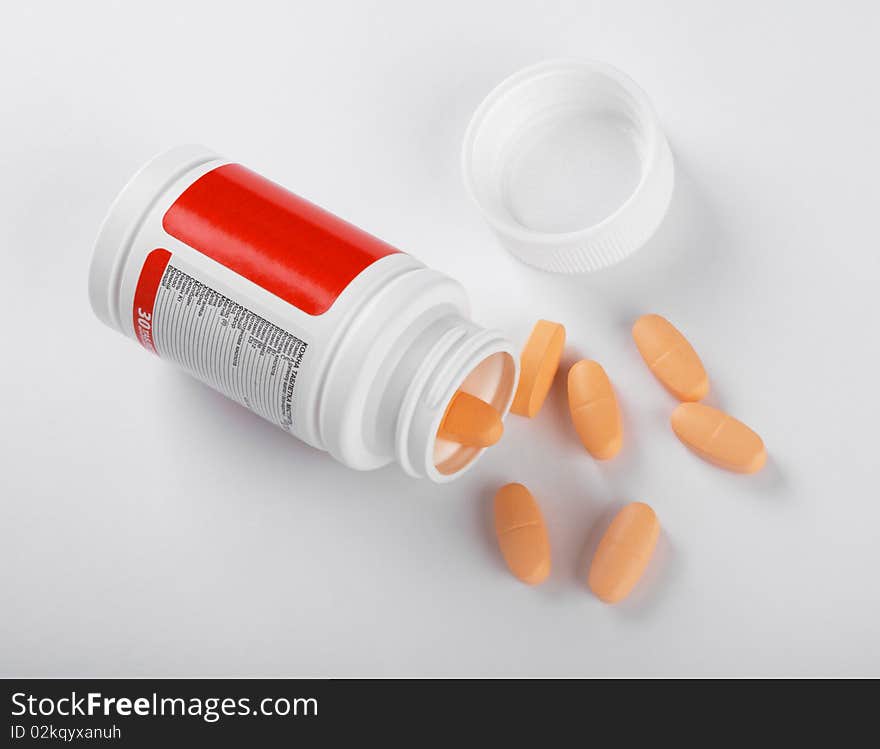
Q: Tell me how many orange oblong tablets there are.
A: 7